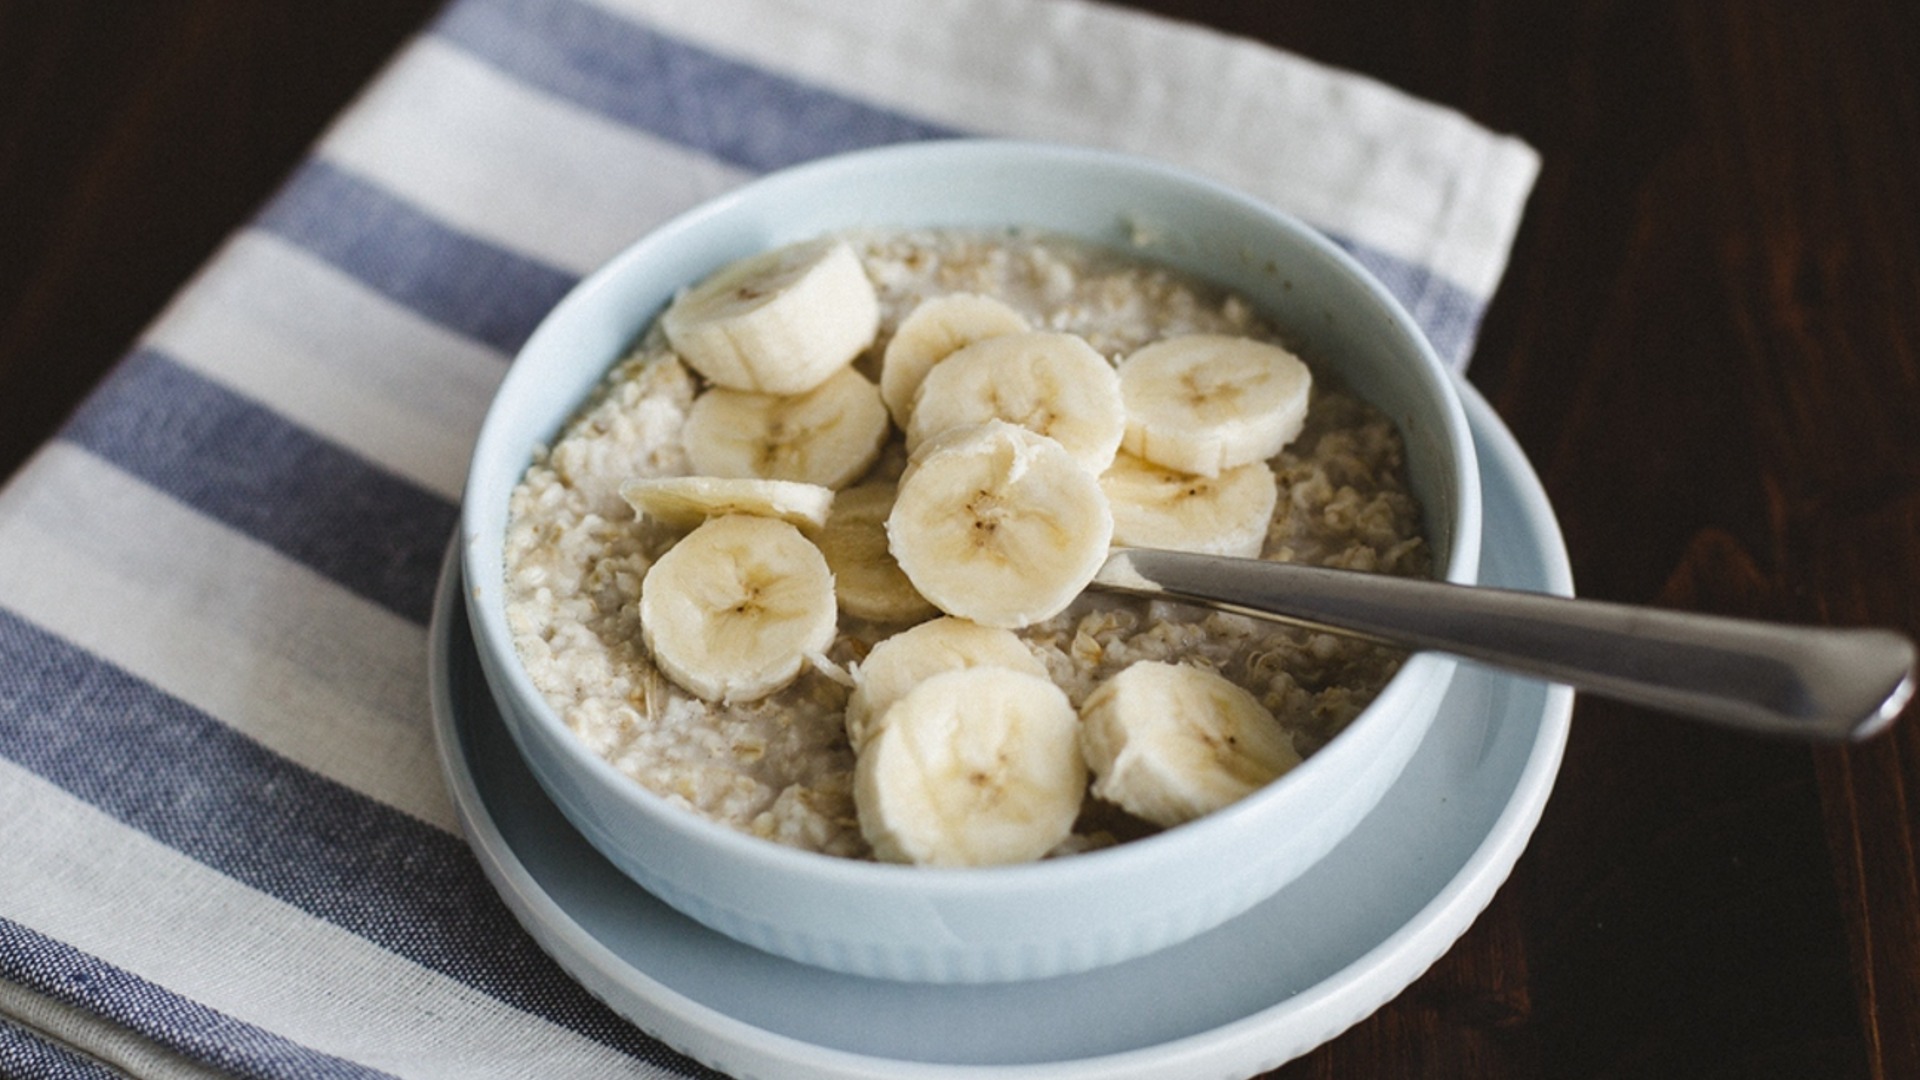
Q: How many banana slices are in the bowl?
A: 13